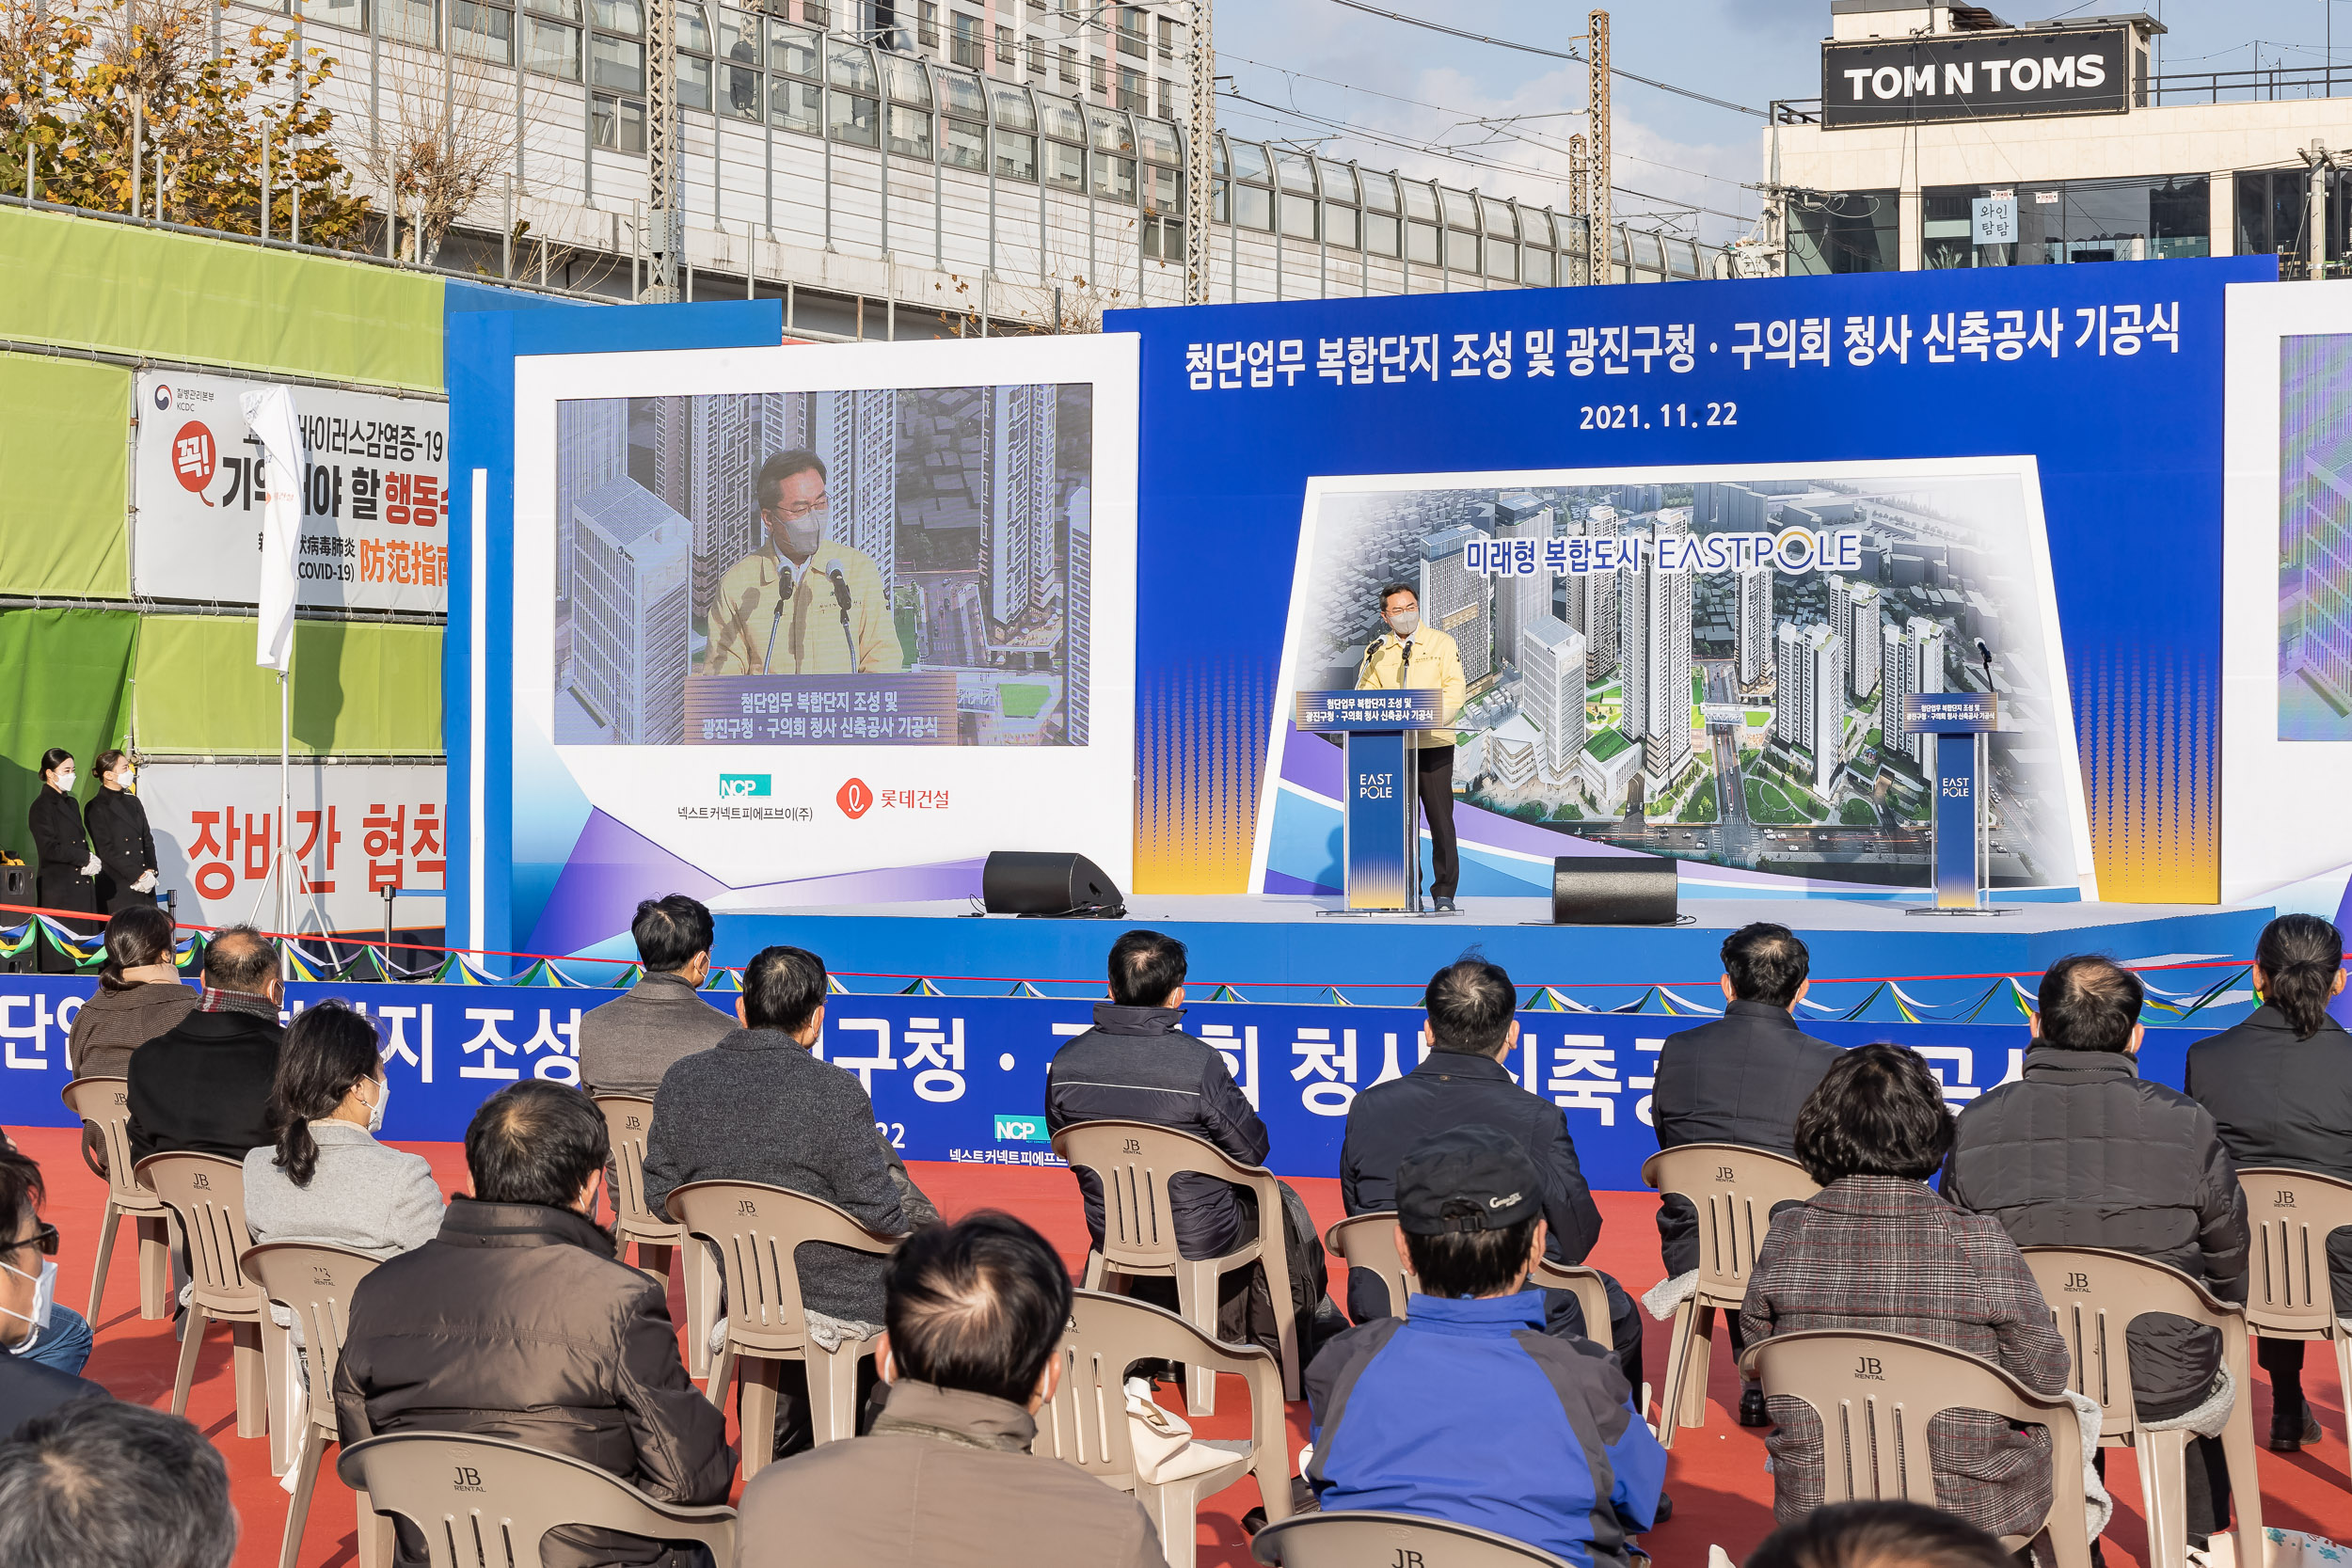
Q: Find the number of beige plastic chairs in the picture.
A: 14